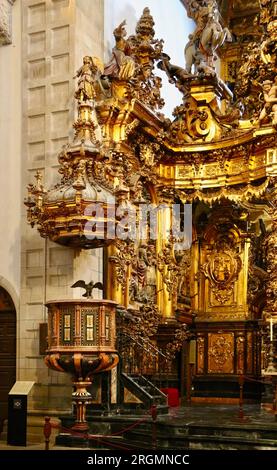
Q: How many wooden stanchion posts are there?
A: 3